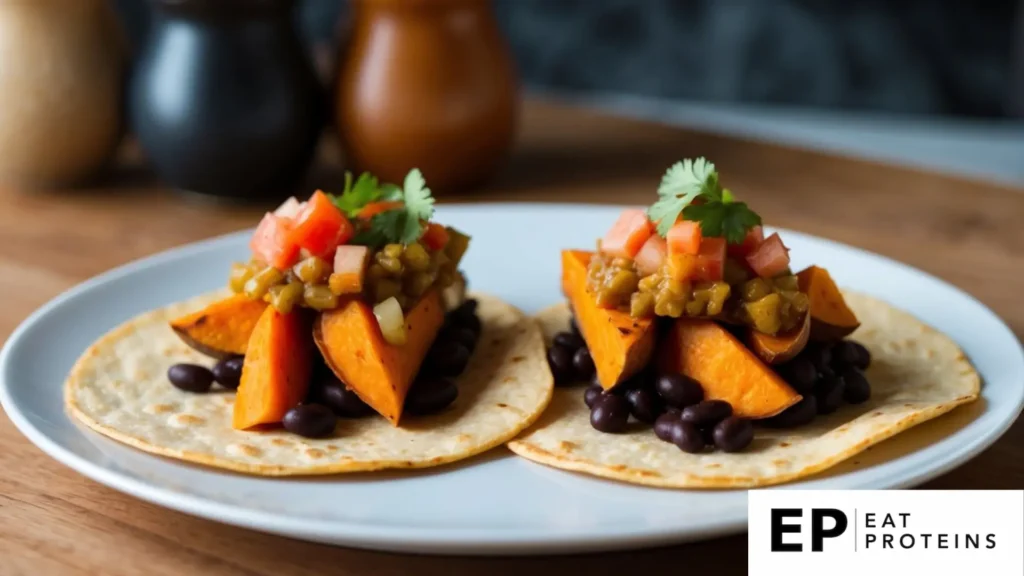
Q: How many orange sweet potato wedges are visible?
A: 7